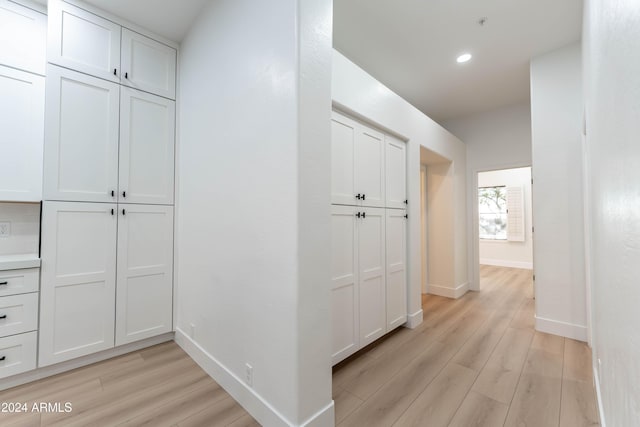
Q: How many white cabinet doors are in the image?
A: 14